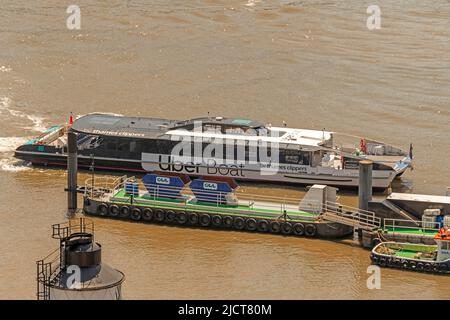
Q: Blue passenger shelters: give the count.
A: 2